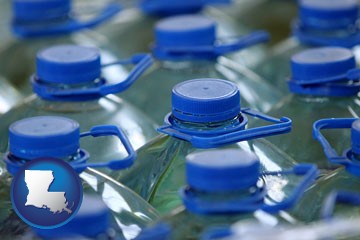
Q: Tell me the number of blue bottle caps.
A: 11